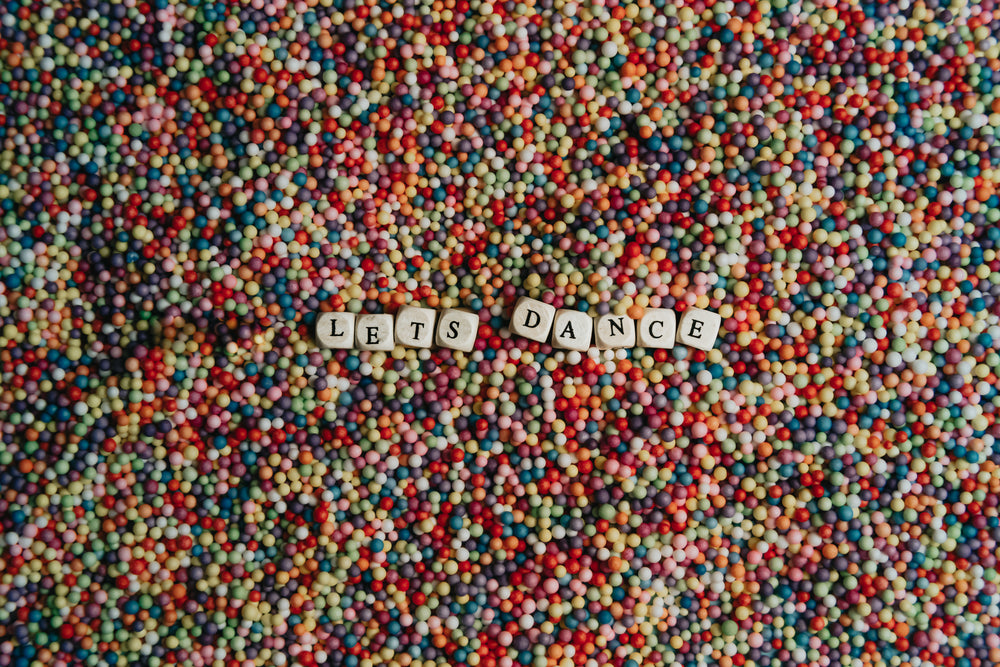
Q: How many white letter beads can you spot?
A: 9